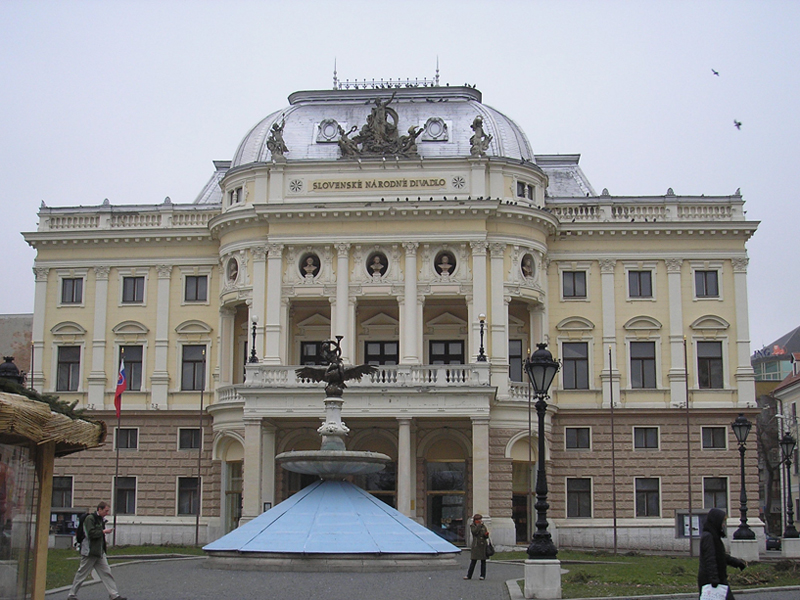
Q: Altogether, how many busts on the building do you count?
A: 5